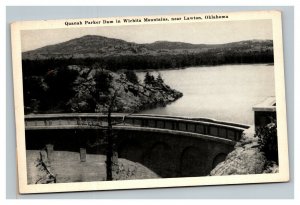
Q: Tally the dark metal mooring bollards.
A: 0